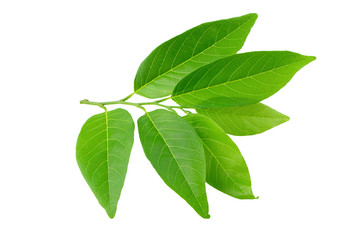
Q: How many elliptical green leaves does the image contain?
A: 6